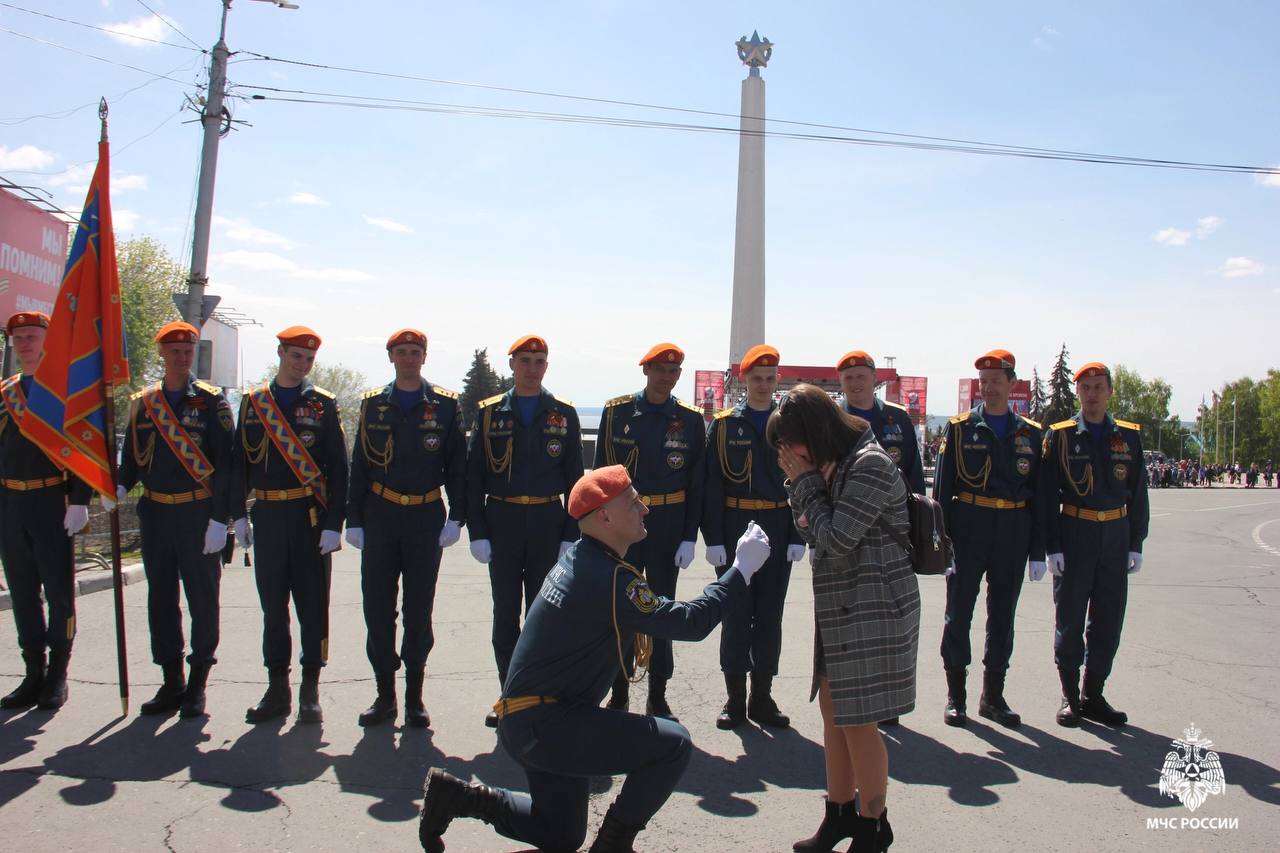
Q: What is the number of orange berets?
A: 11